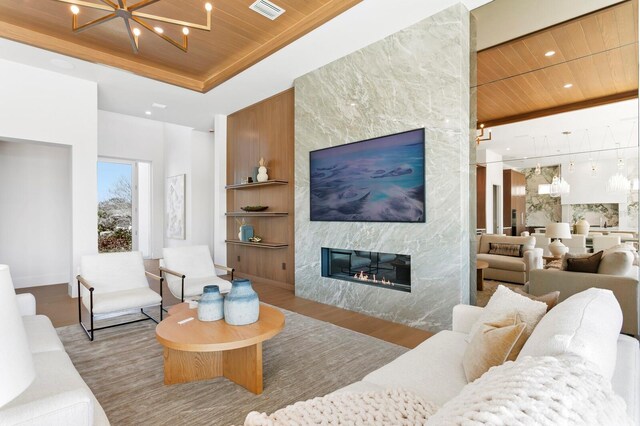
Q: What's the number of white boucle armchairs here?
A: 2